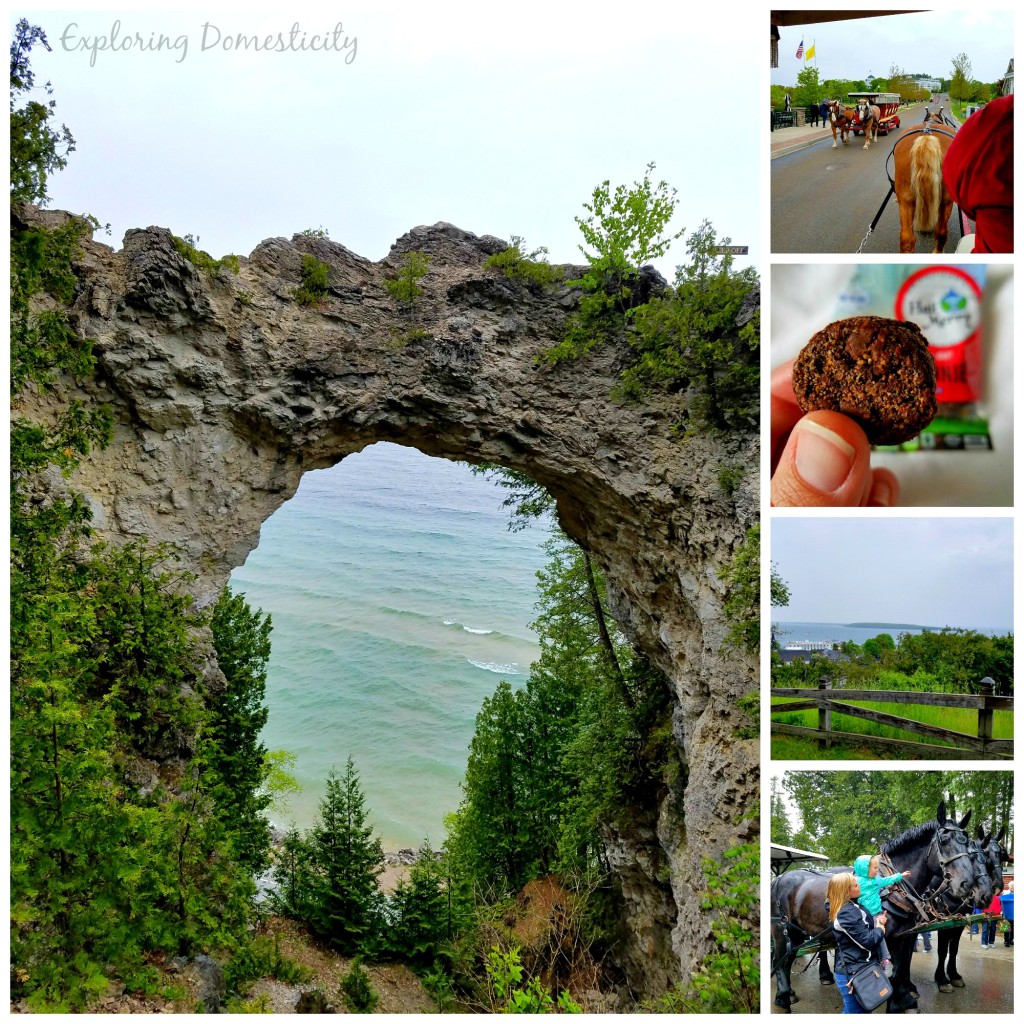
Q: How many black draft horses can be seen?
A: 3